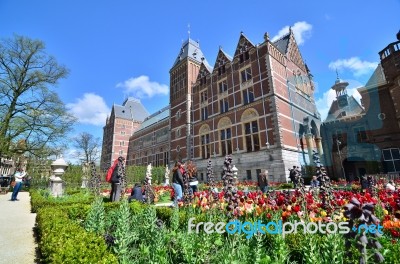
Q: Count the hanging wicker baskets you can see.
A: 0